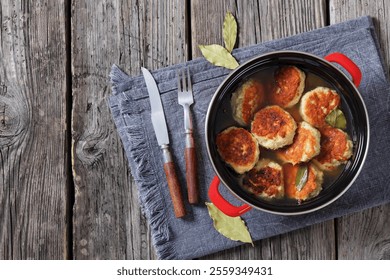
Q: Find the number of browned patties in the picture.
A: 9